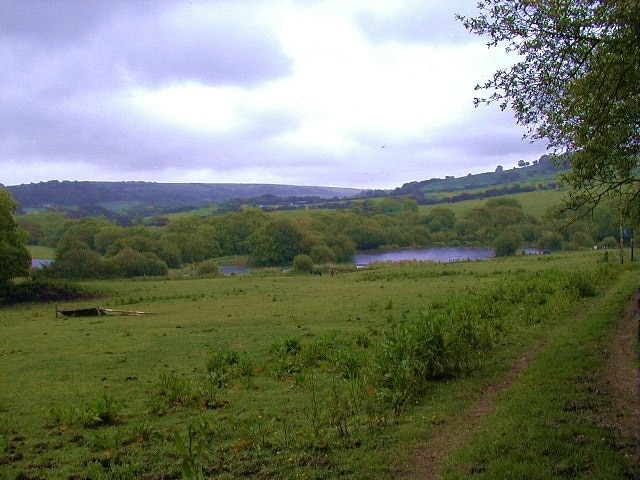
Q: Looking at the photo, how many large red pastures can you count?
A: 0